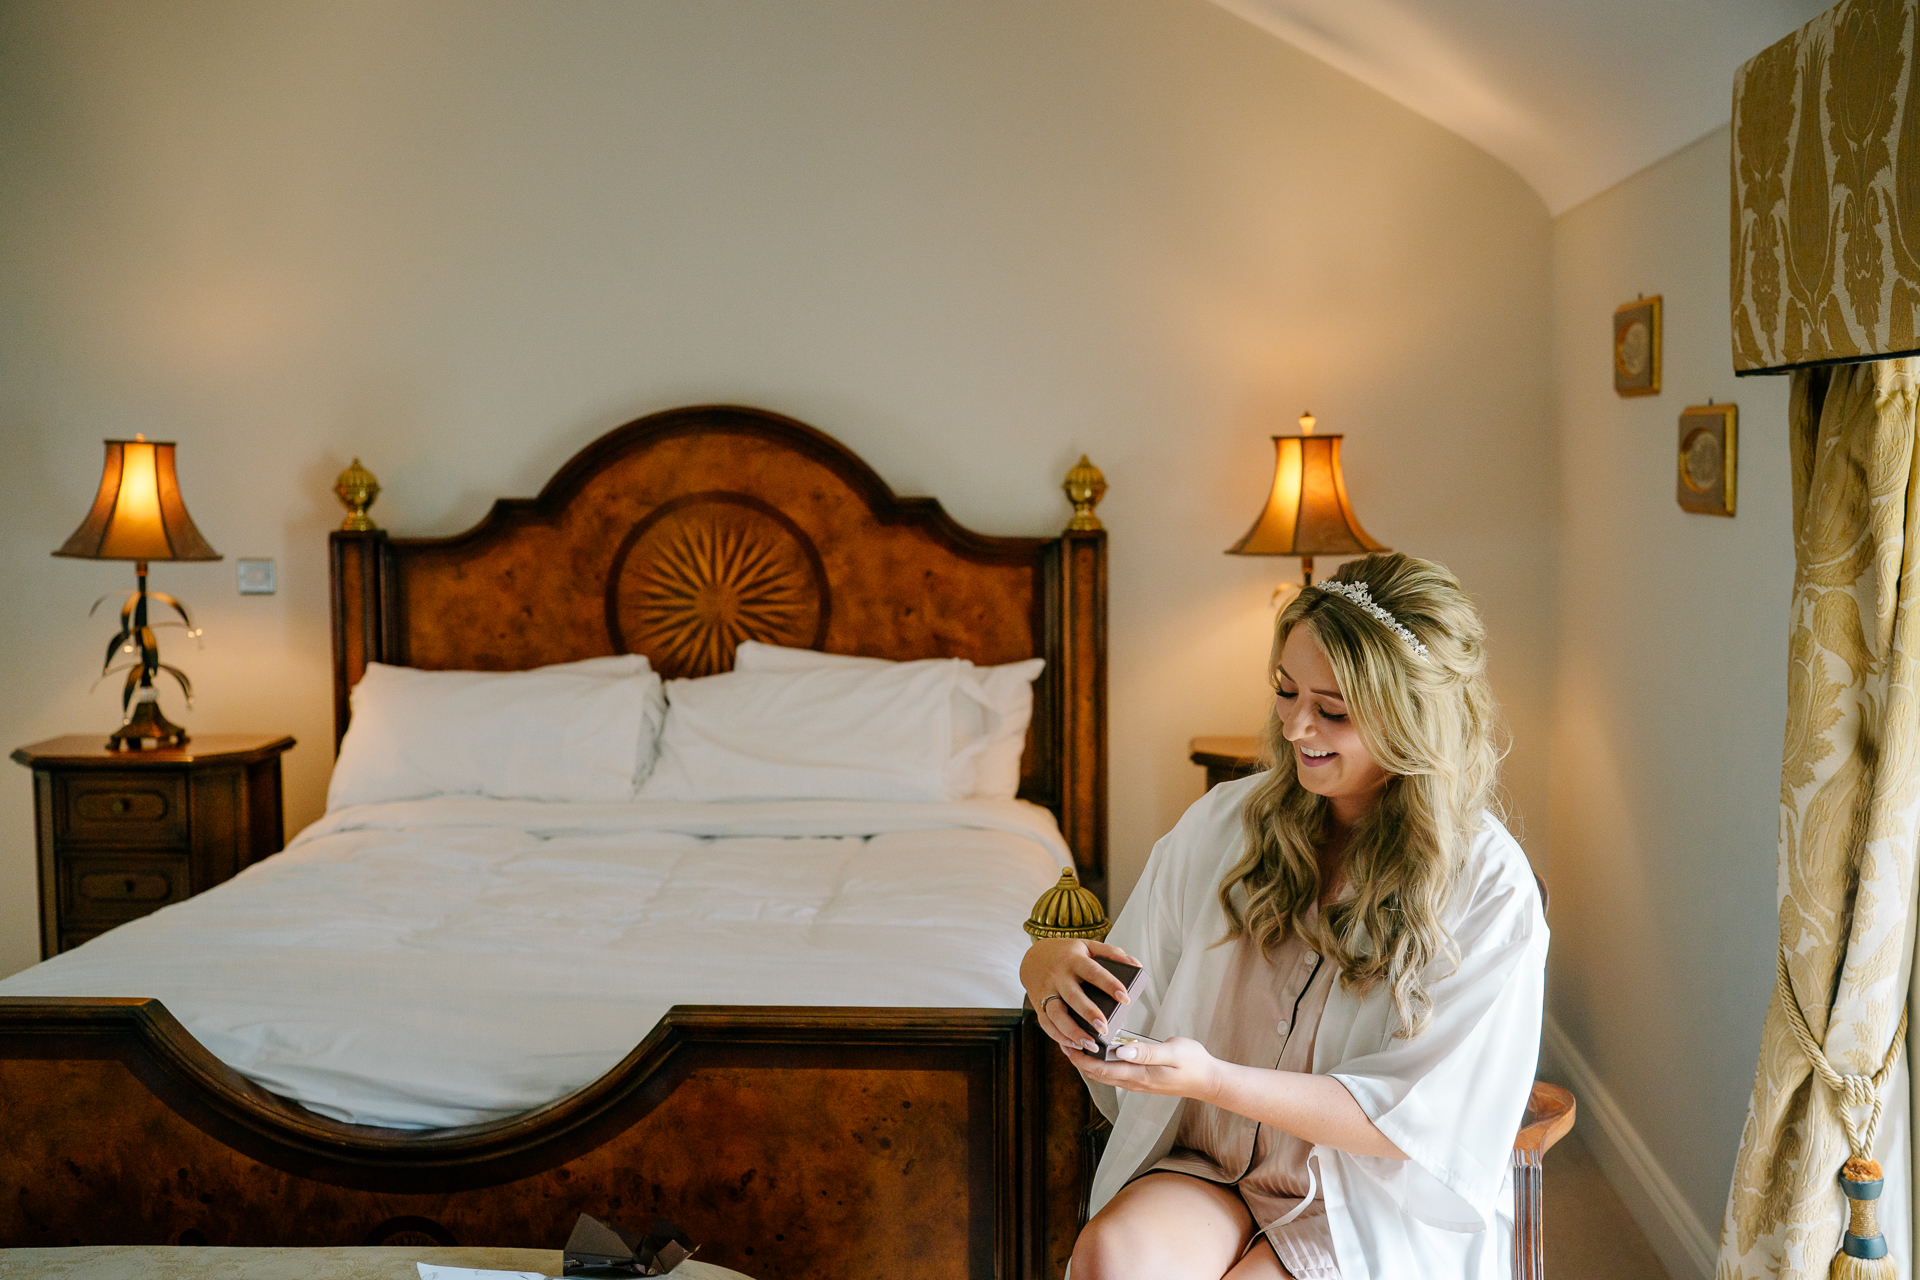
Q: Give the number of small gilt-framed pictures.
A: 2